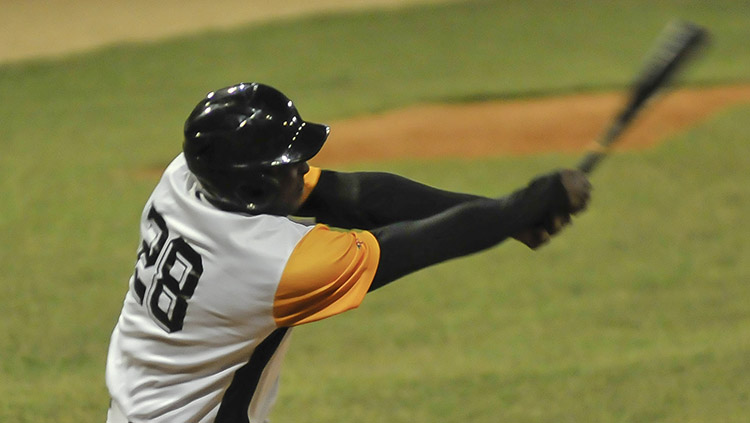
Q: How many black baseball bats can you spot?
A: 1